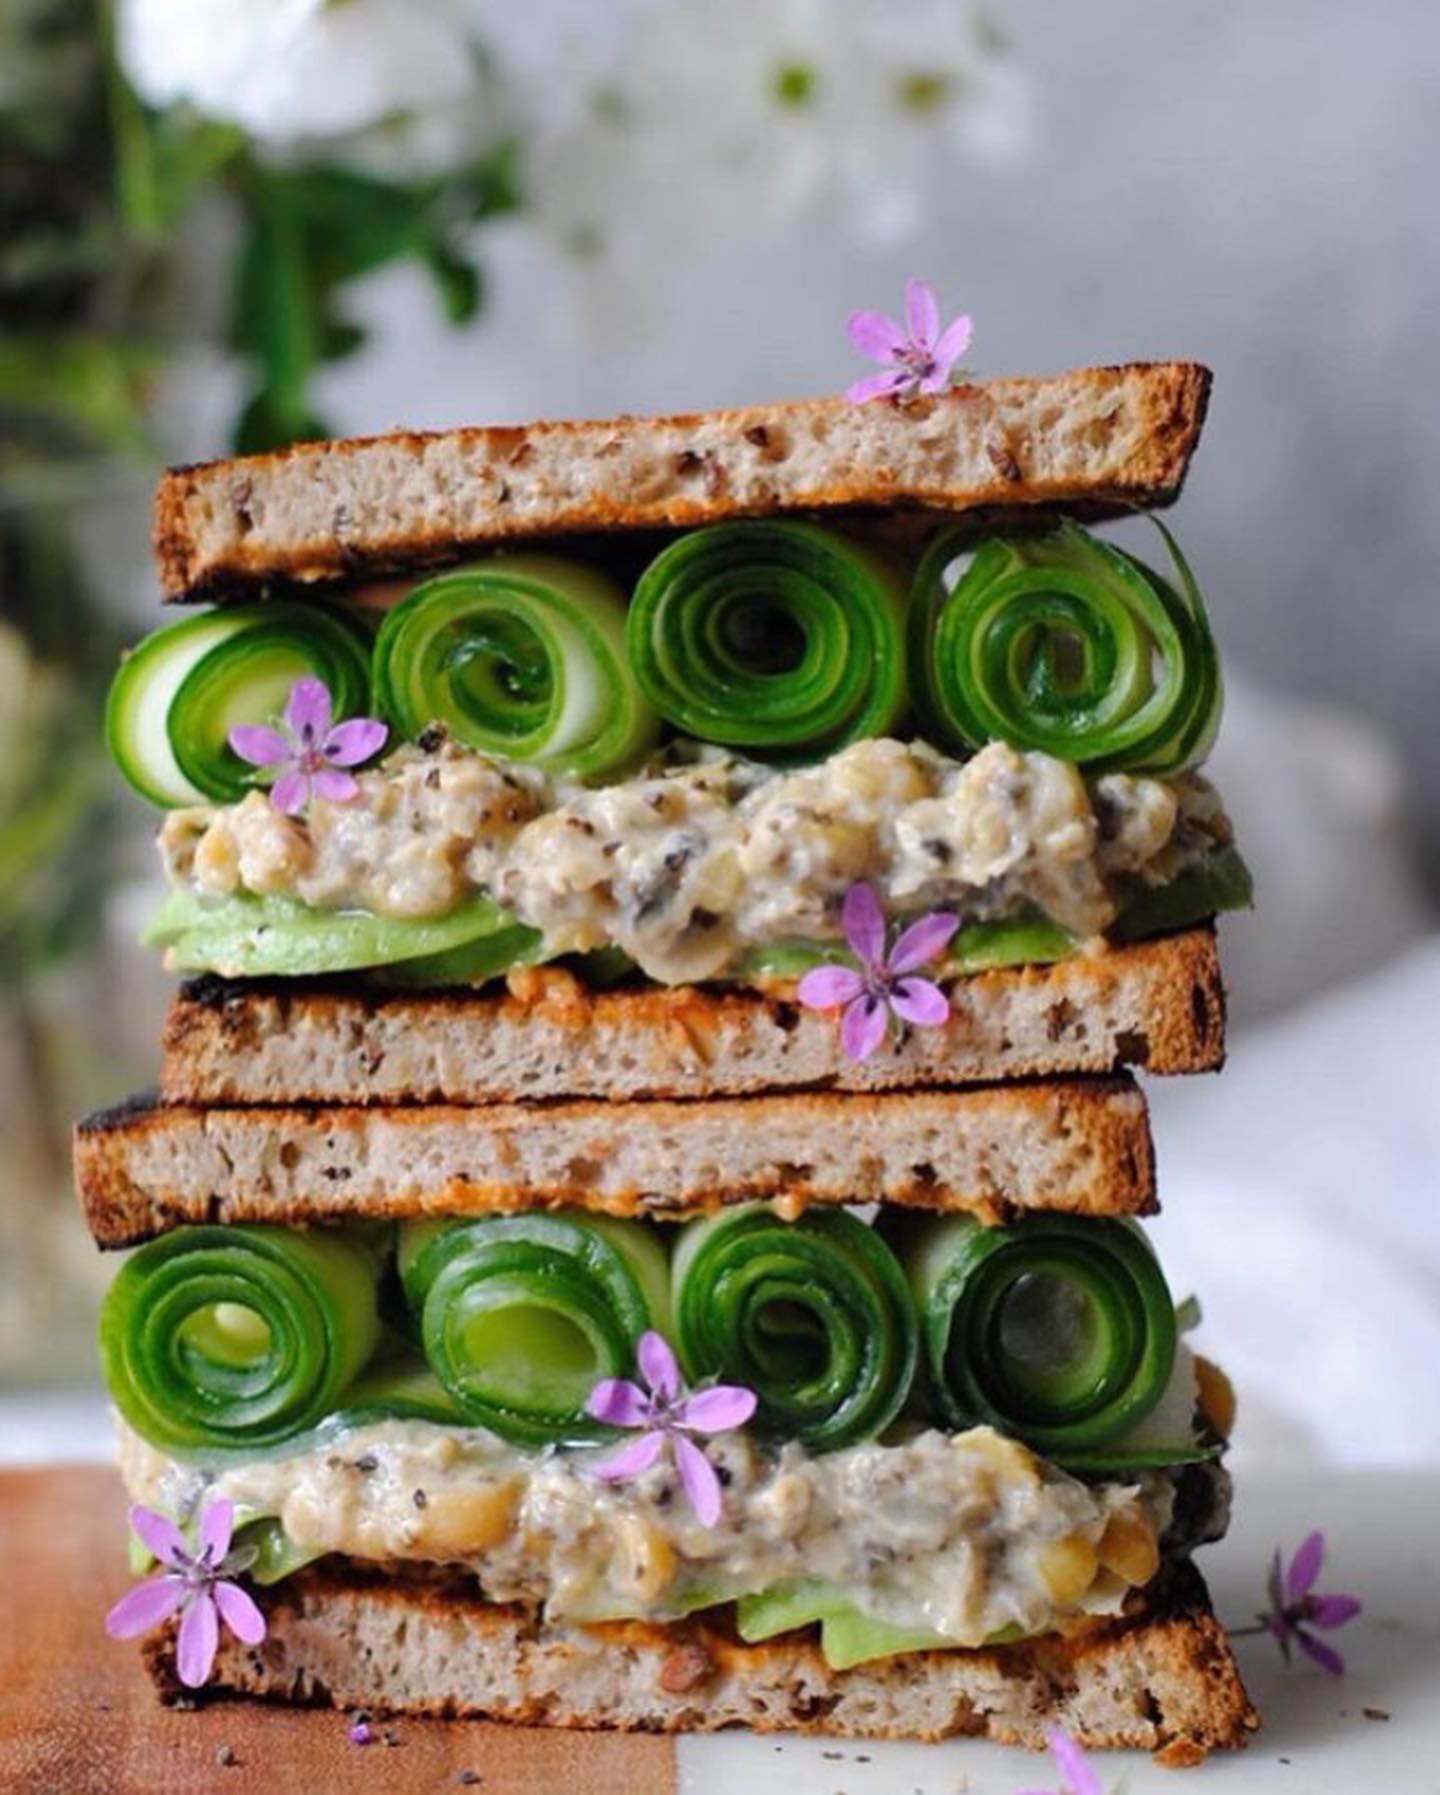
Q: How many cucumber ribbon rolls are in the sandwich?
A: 8